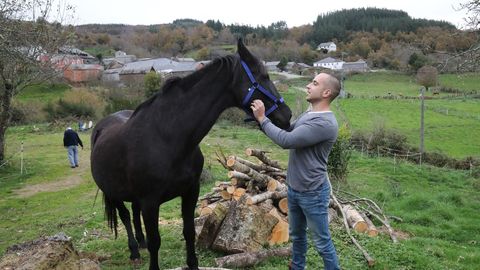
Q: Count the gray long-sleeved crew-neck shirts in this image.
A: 1